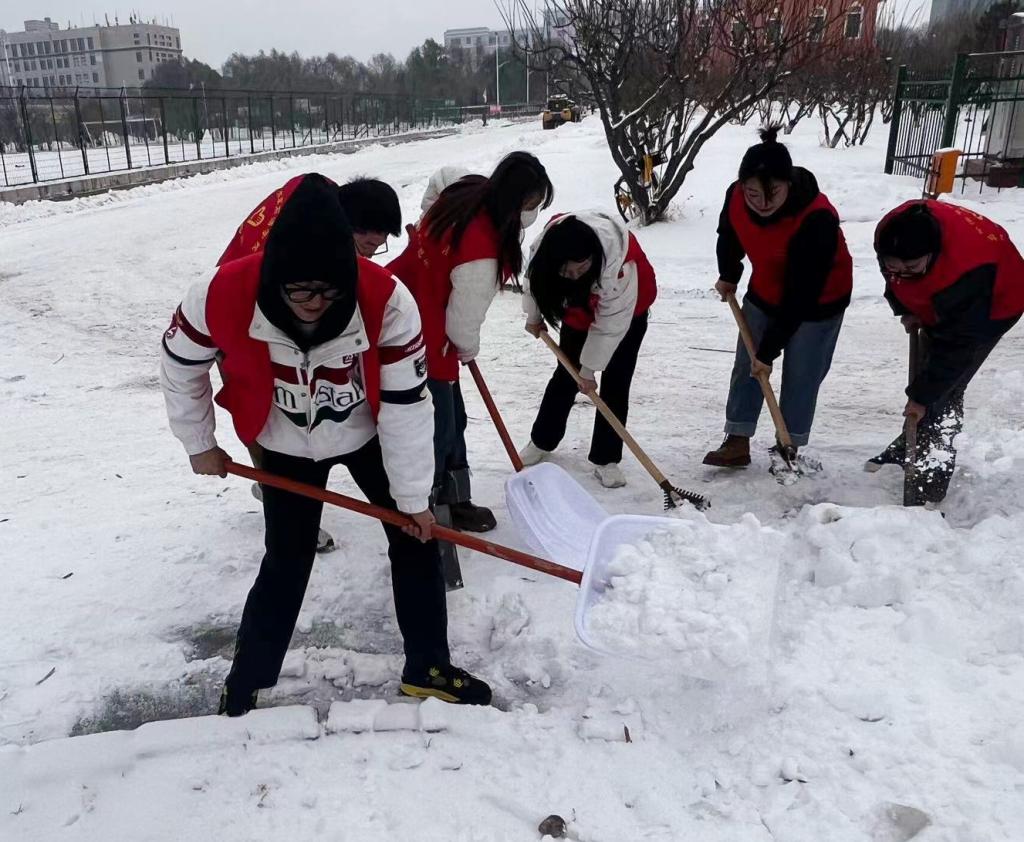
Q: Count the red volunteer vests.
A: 6